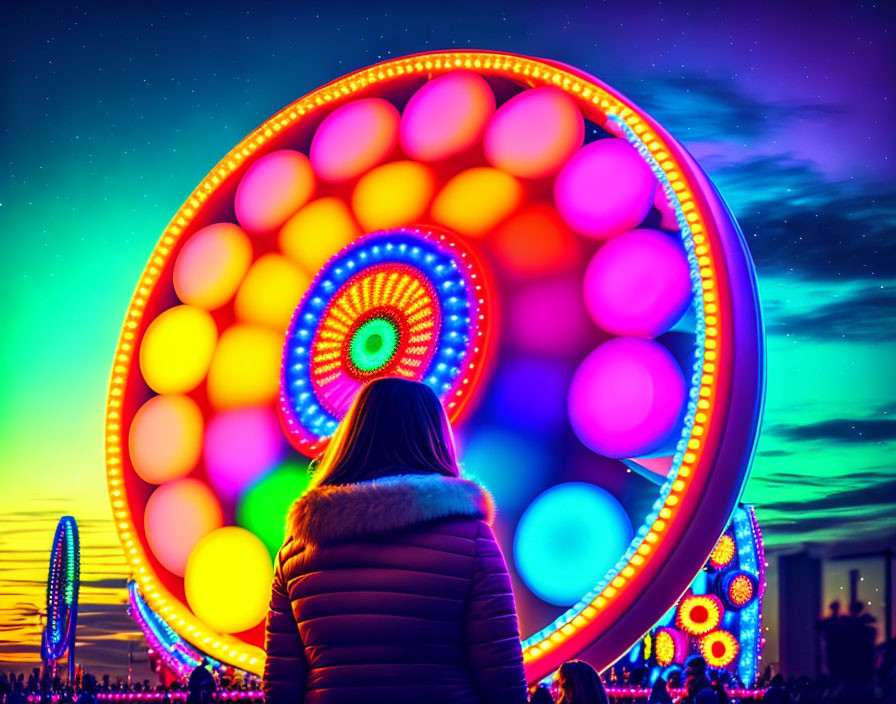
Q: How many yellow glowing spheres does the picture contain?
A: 7